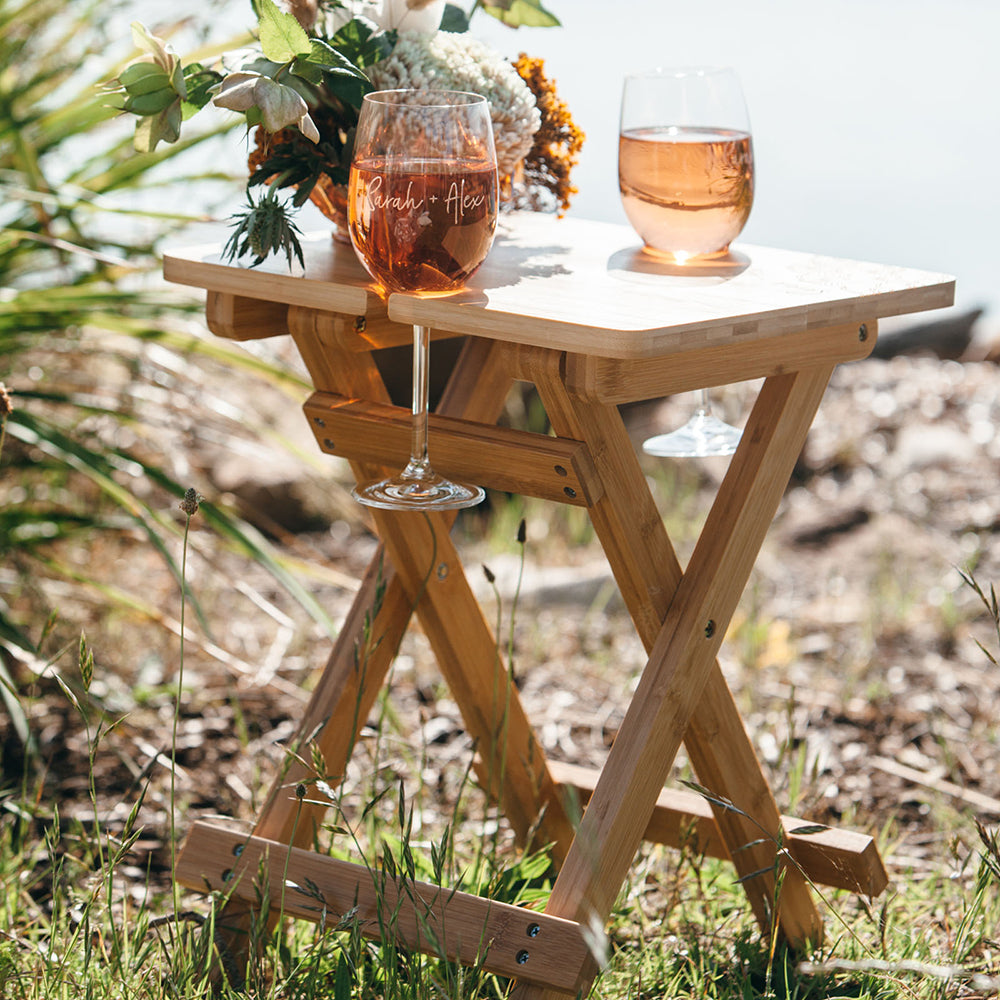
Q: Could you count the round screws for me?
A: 12